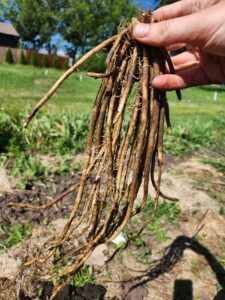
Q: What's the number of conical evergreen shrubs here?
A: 6